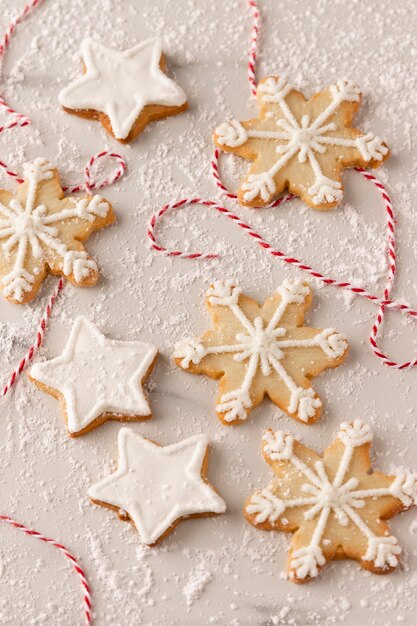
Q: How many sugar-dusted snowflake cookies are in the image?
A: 4